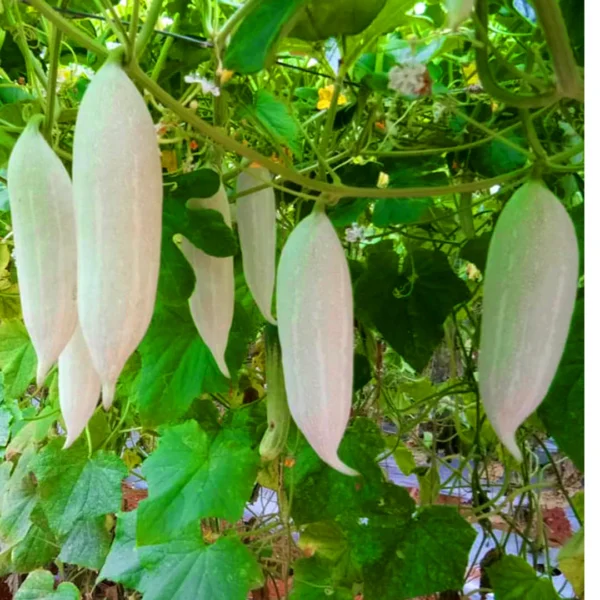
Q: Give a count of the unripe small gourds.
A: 1